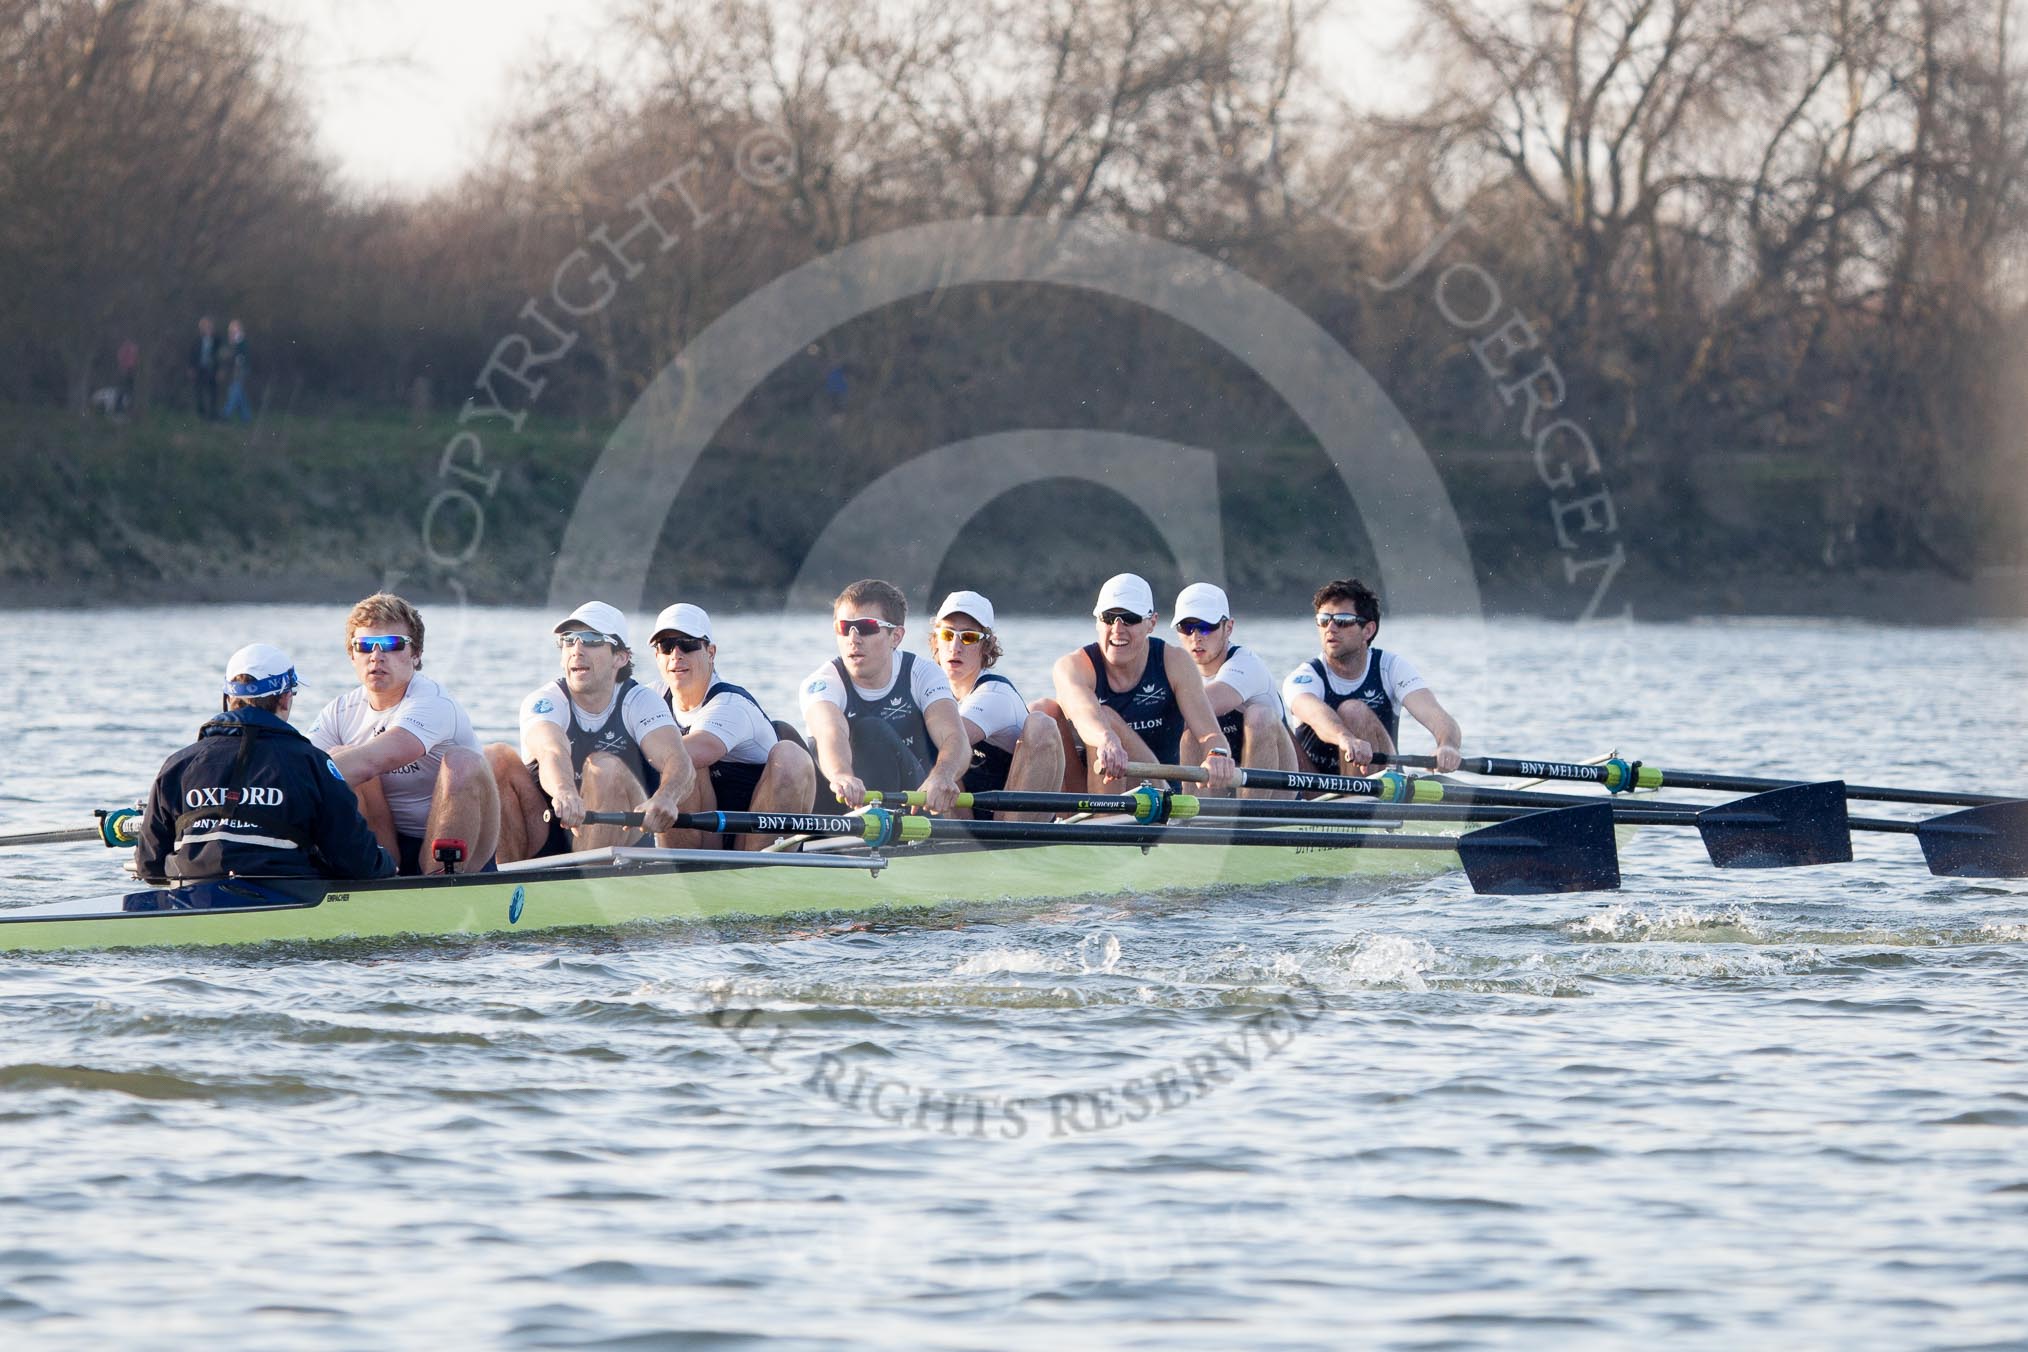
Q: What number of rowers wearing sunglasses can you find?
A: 8